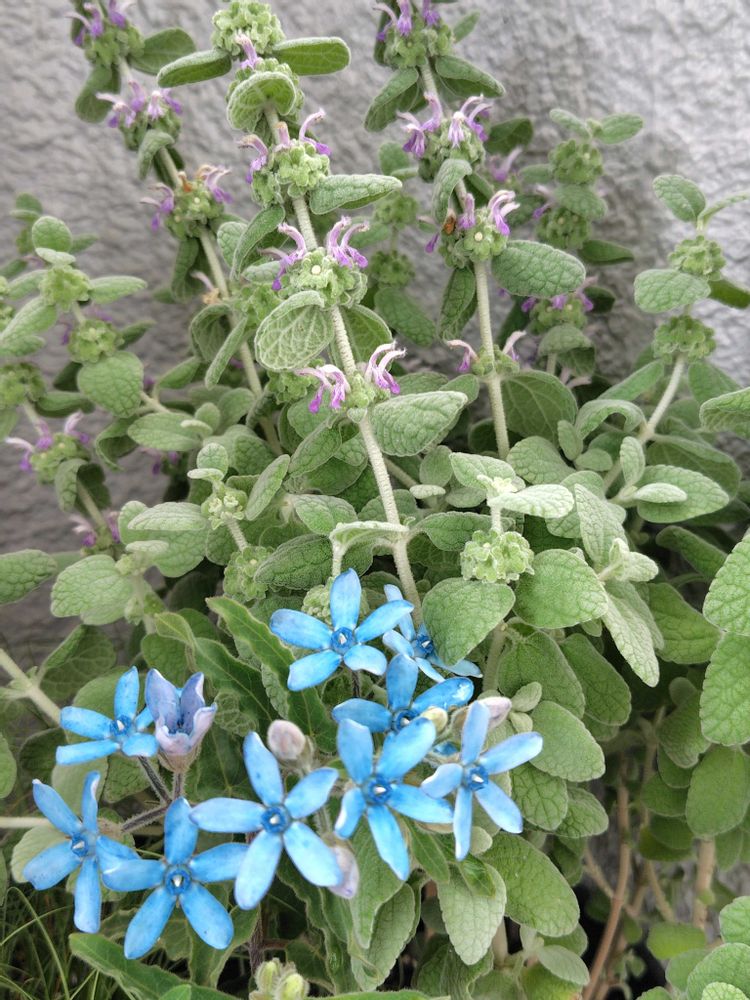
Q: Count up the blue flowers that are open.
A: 9